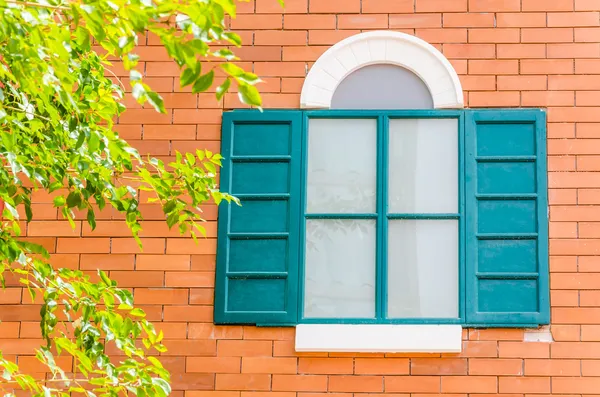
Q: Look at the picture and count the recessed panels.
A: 10